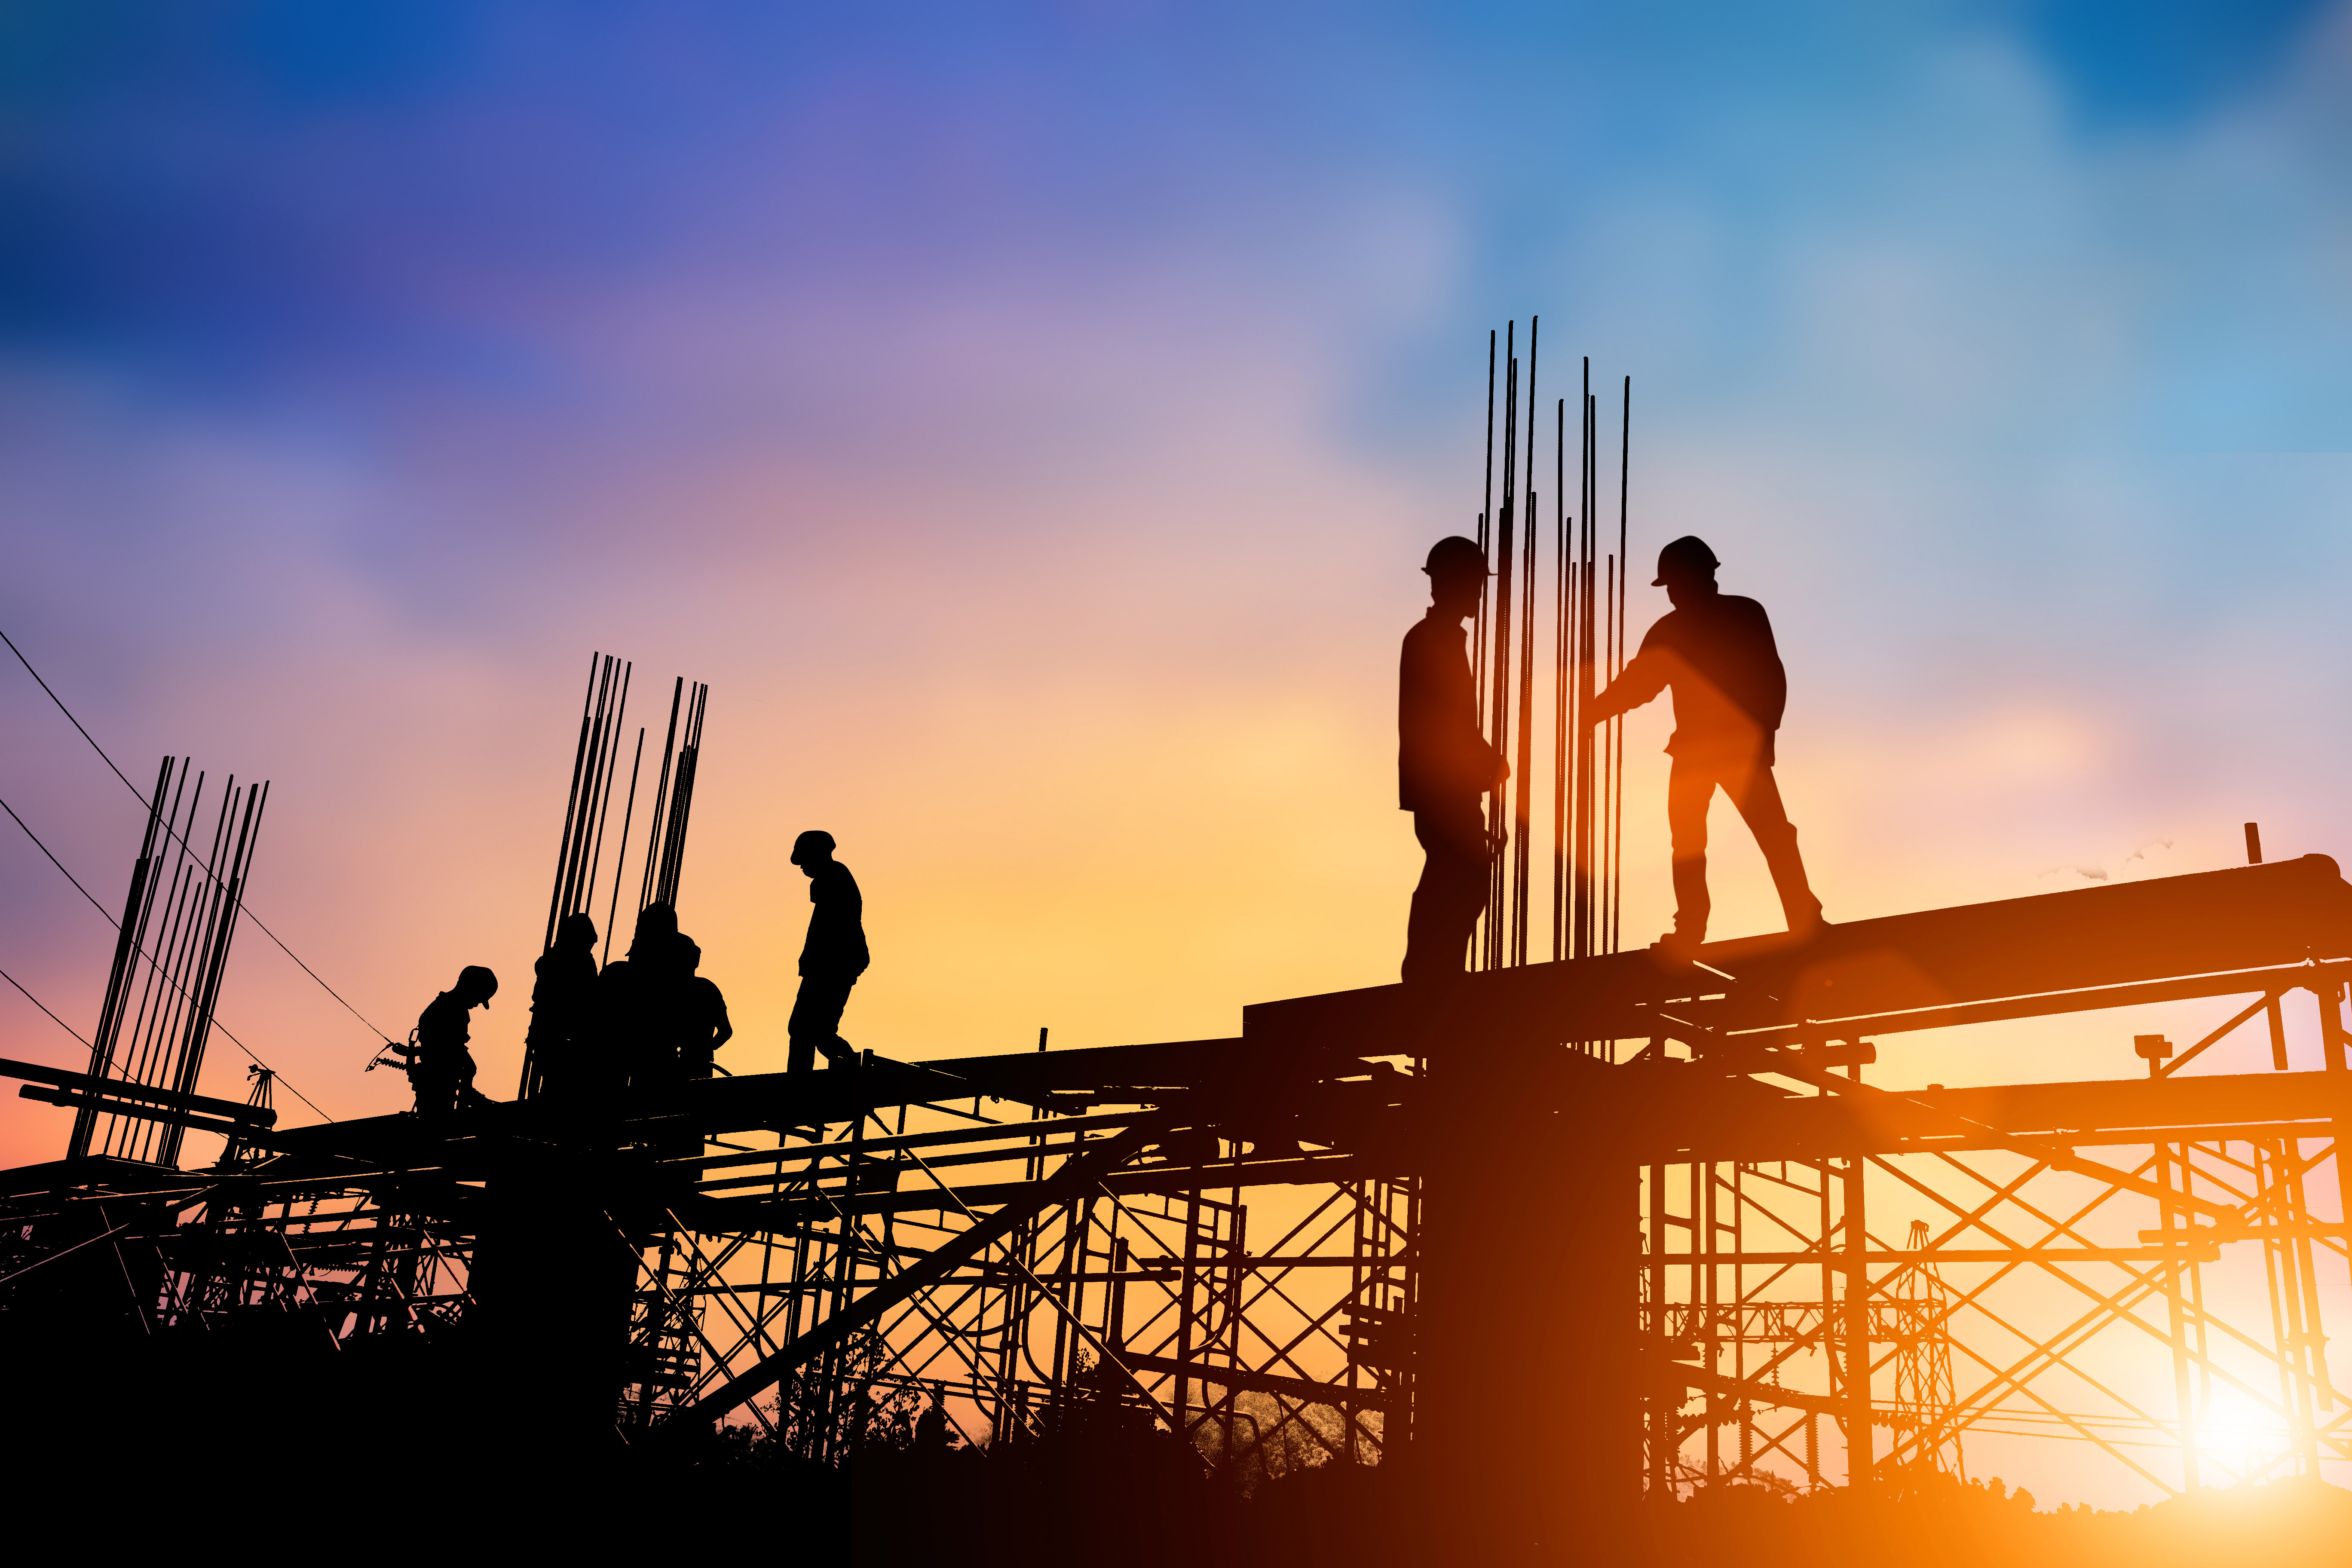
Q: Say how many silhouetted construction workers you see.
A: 7